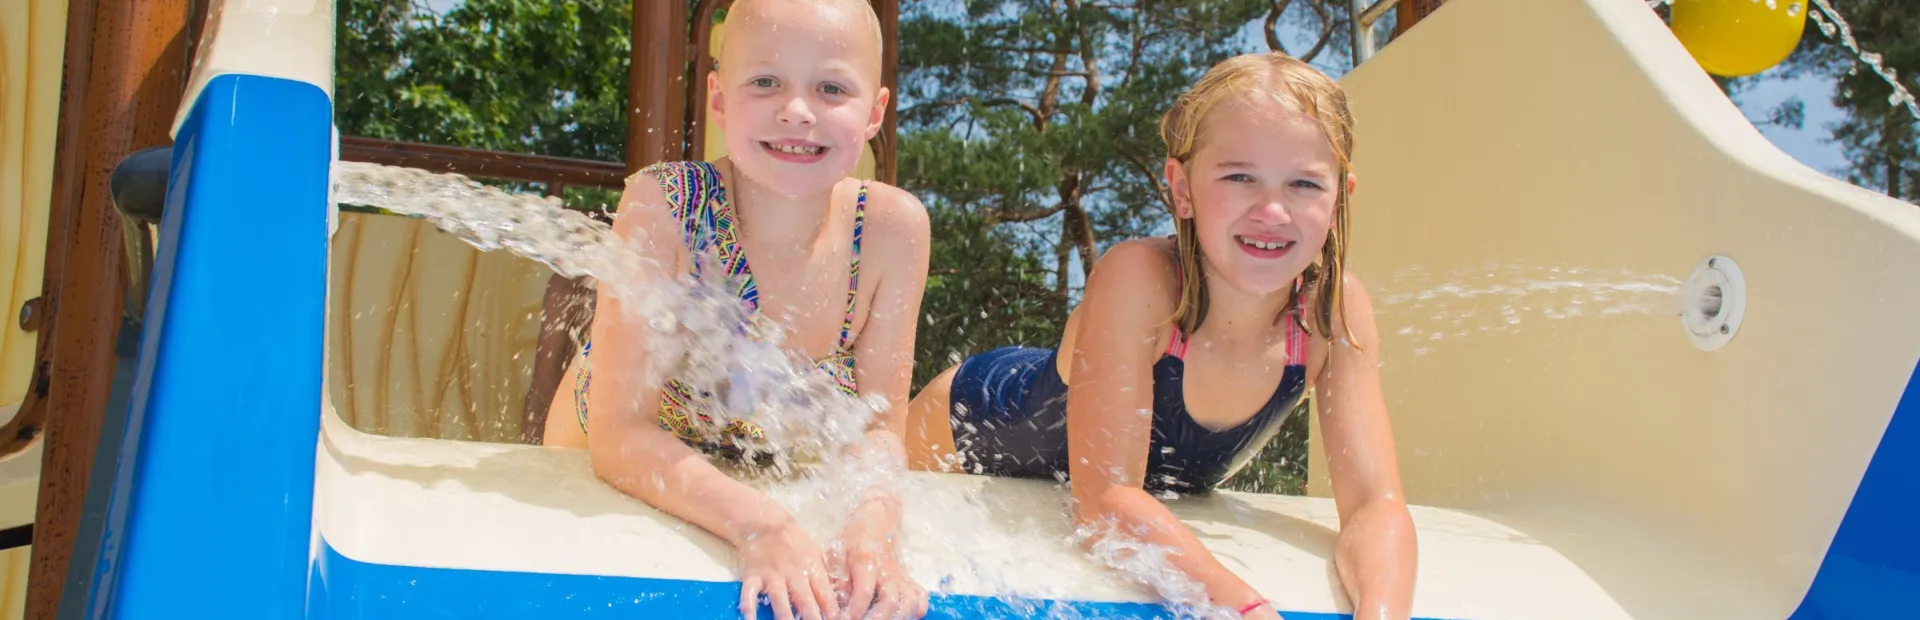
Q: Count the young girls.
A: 2